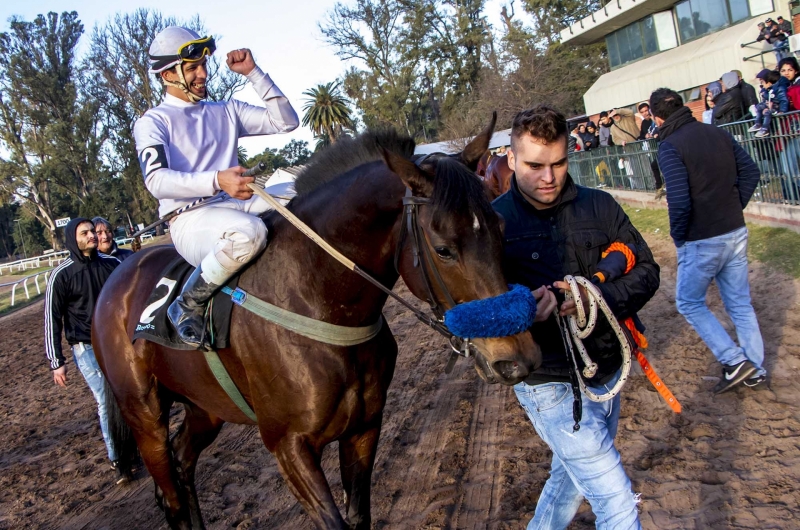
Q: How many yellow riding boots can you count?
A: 0